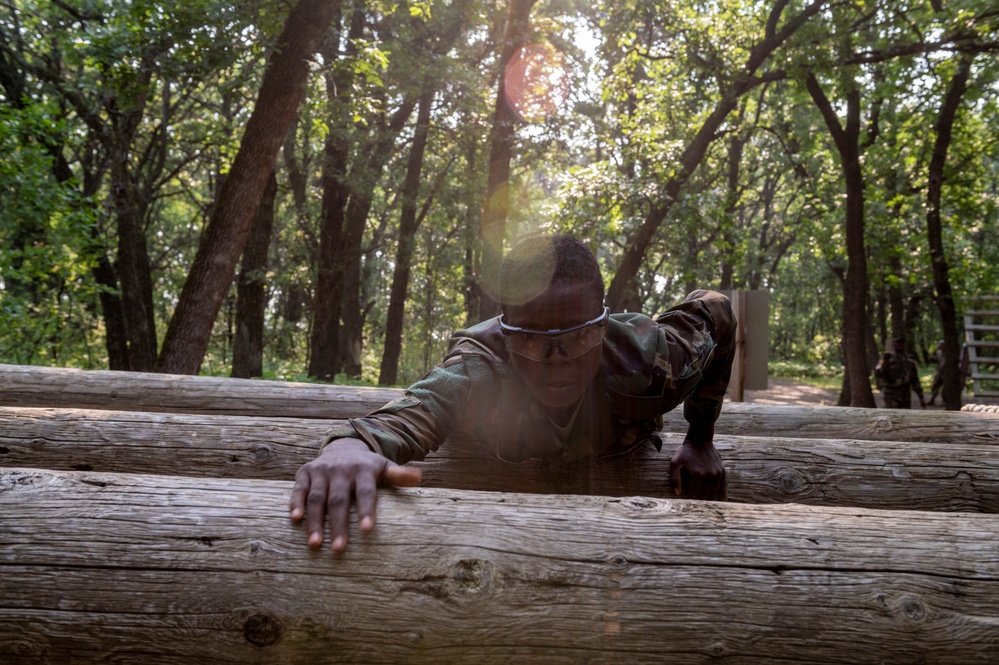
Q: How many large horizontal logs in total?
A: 3